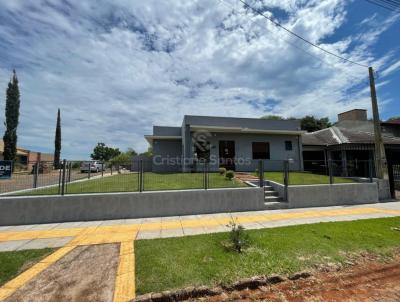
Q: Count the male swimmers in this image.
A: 0